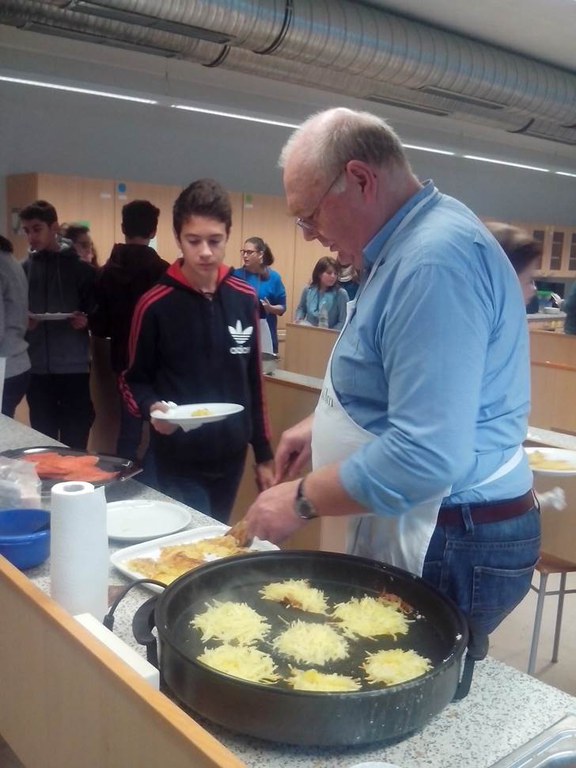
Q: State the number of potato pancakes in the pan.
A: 7